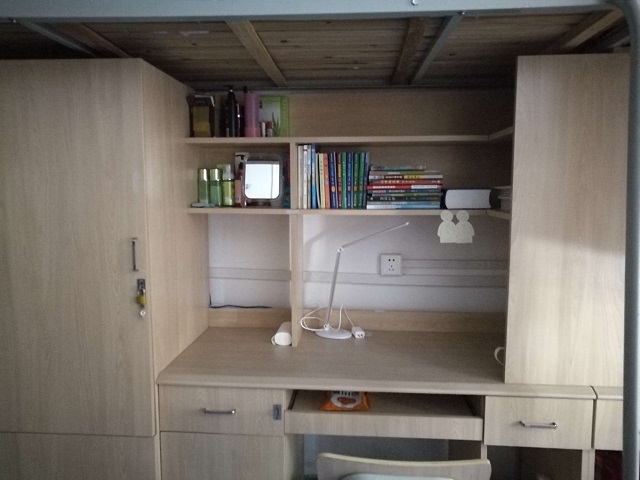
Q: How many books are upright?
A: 14